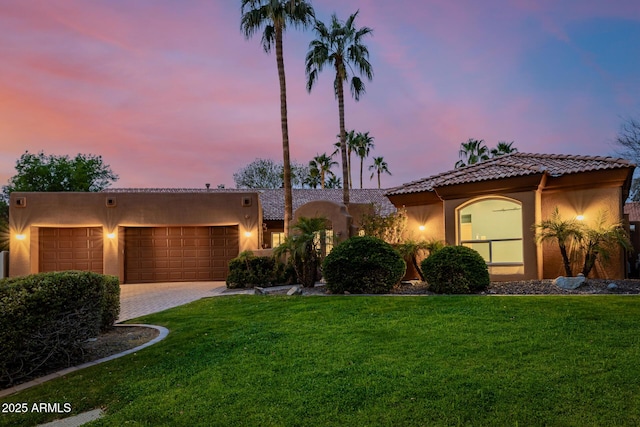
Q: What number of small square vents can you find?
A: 3